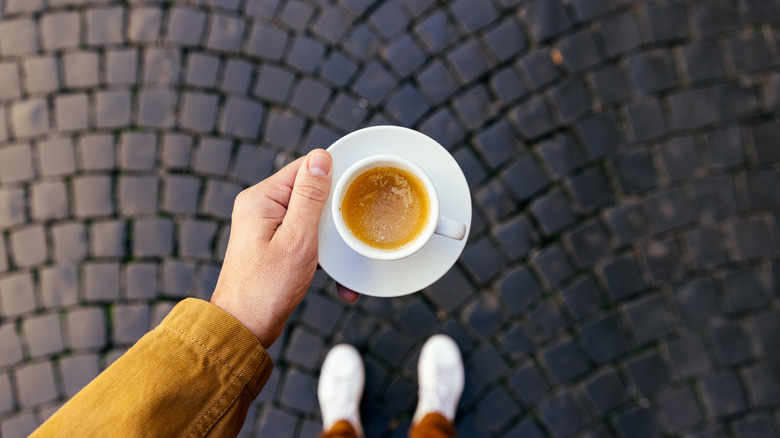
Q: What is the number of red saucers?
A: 0